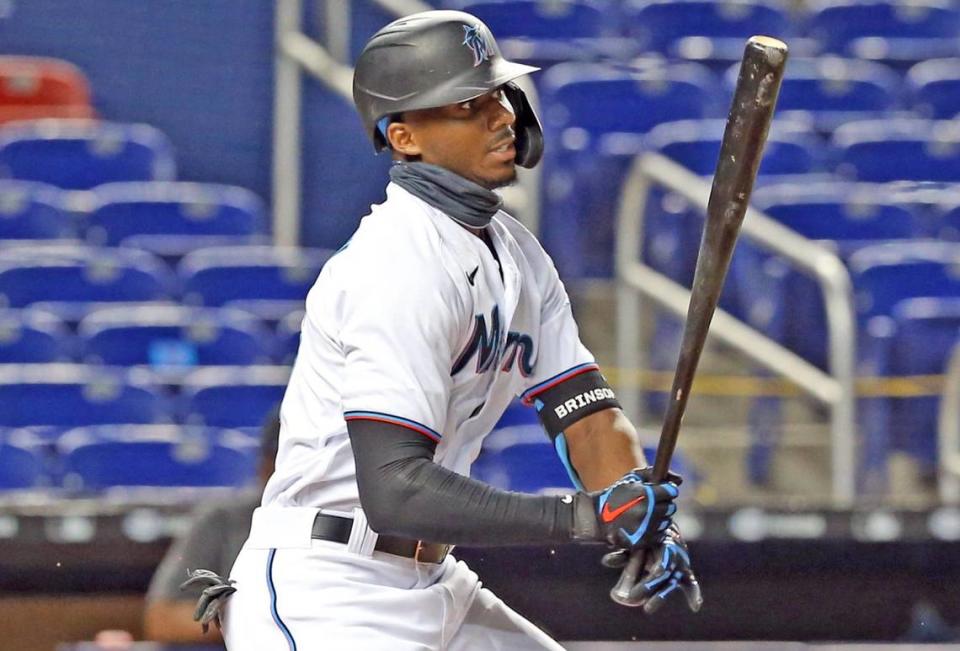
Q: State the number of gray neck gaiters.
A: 1